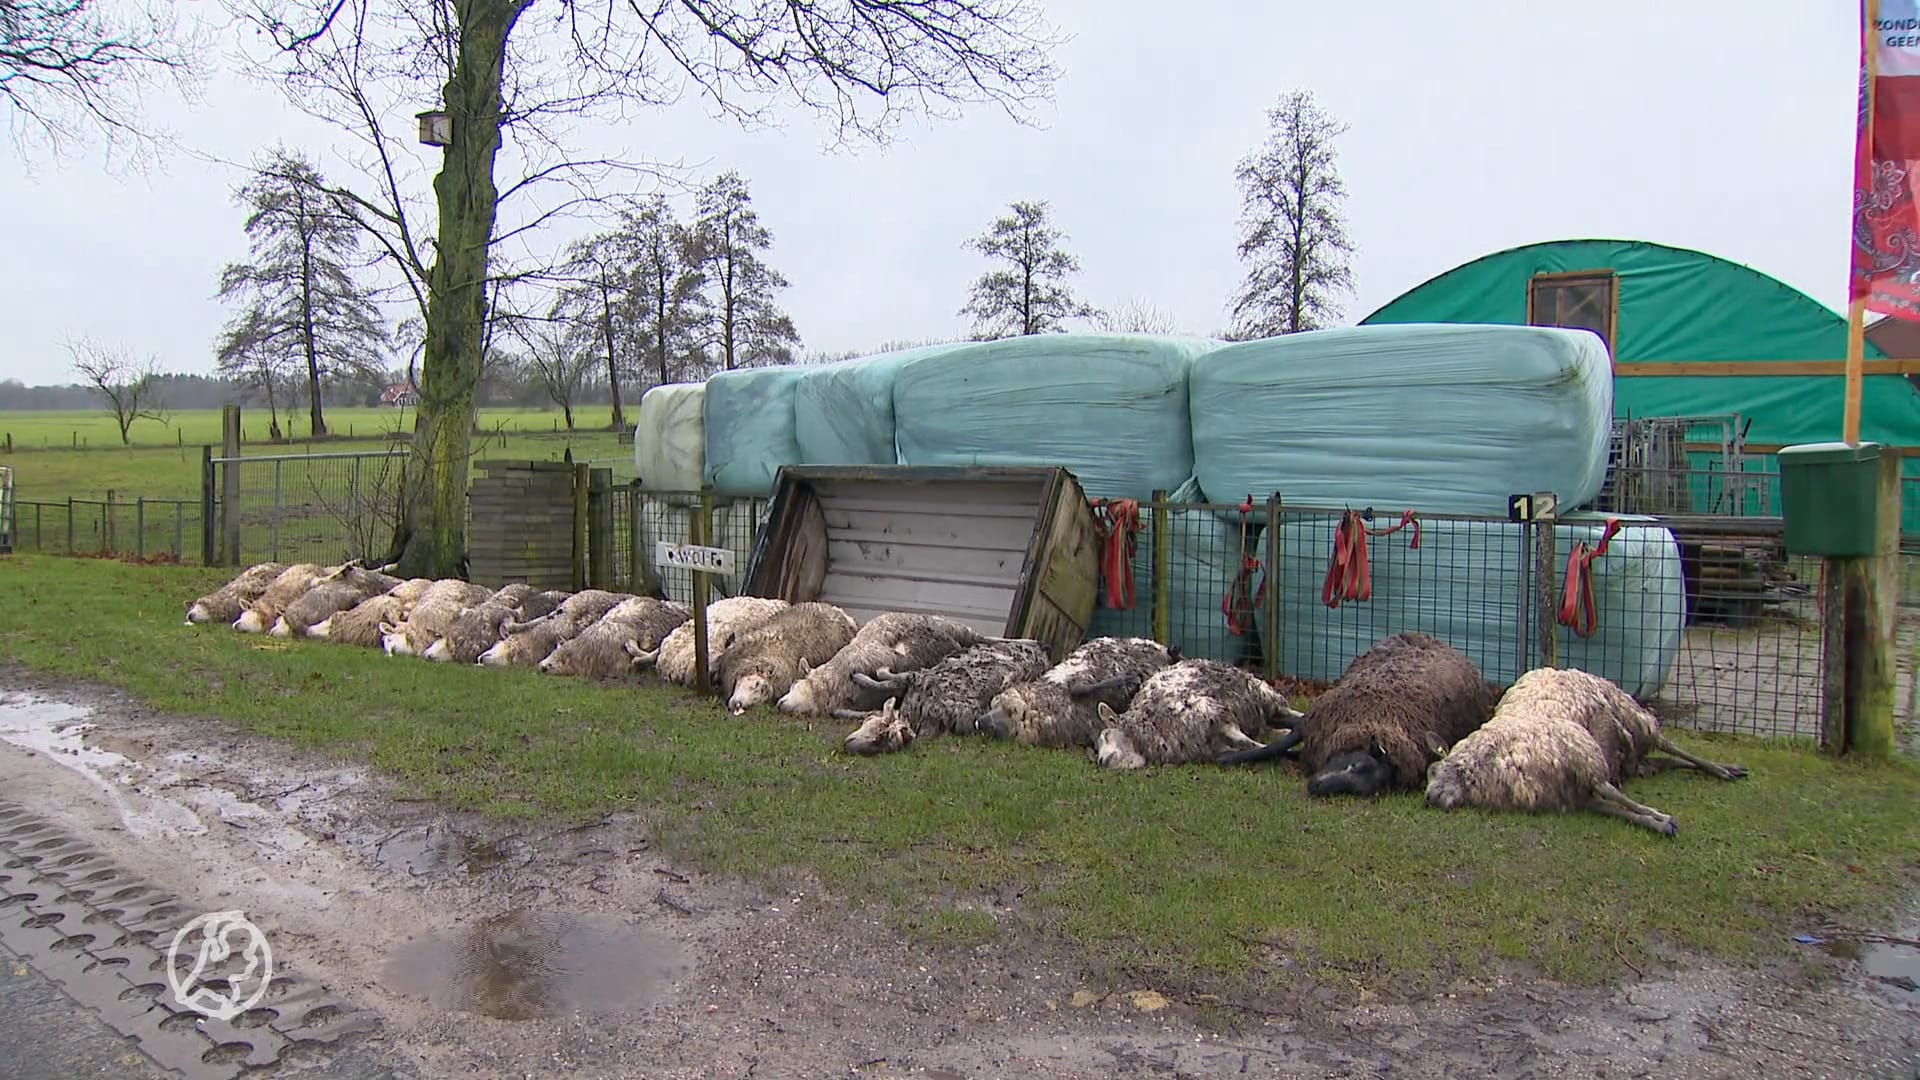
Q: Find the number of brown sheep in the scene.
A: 1